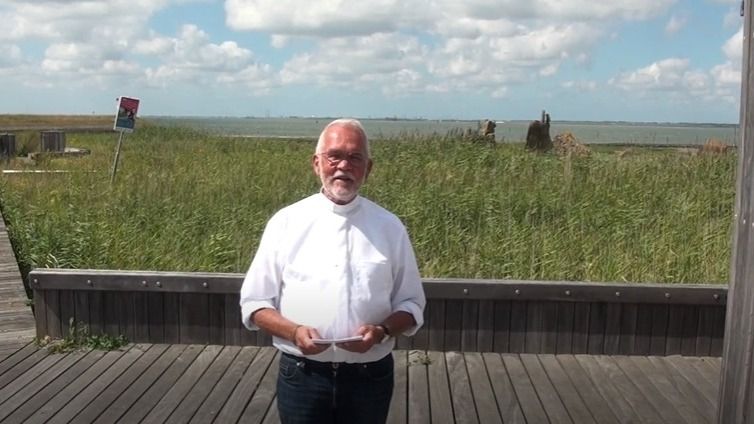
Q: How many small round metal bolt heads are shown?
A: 11